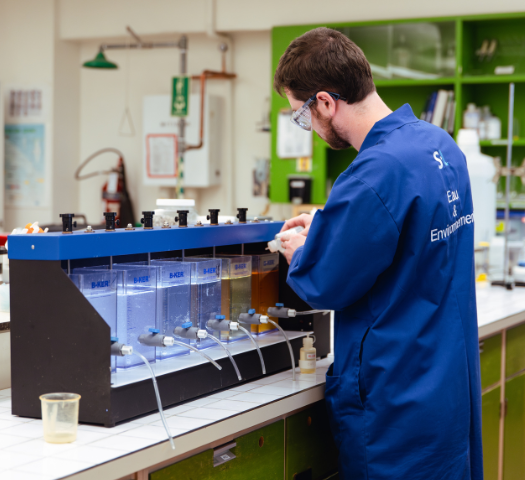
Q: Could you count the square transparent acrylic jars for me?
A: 6